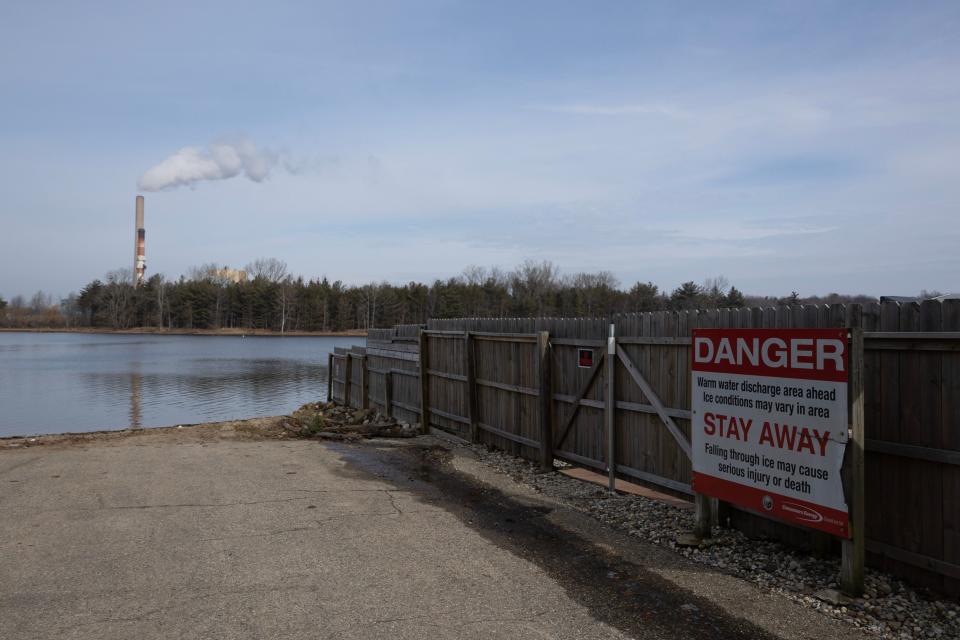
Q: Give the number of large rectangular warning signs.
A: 1